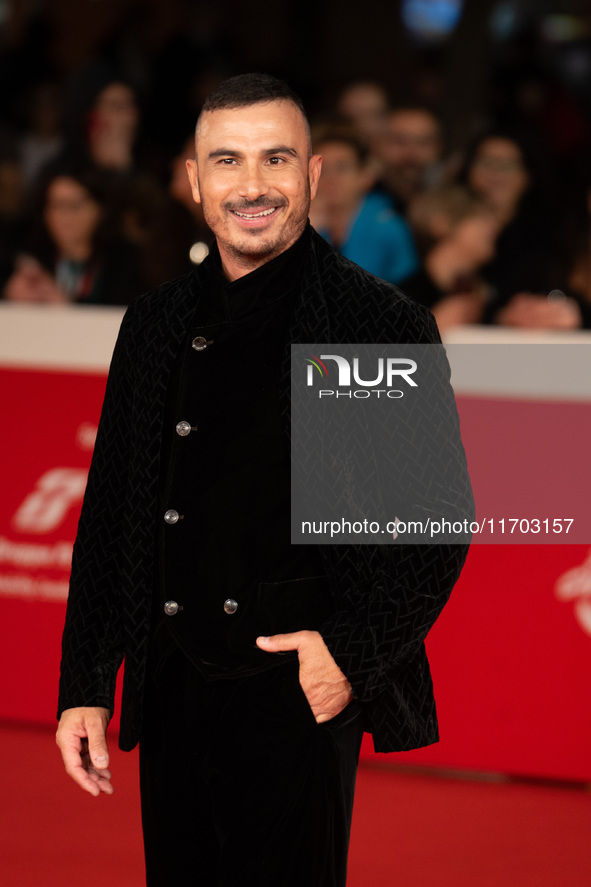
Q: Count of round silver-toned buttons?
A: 5